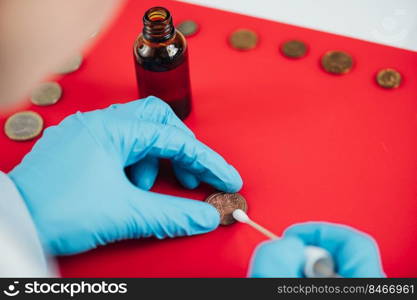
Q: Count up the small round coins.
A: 9